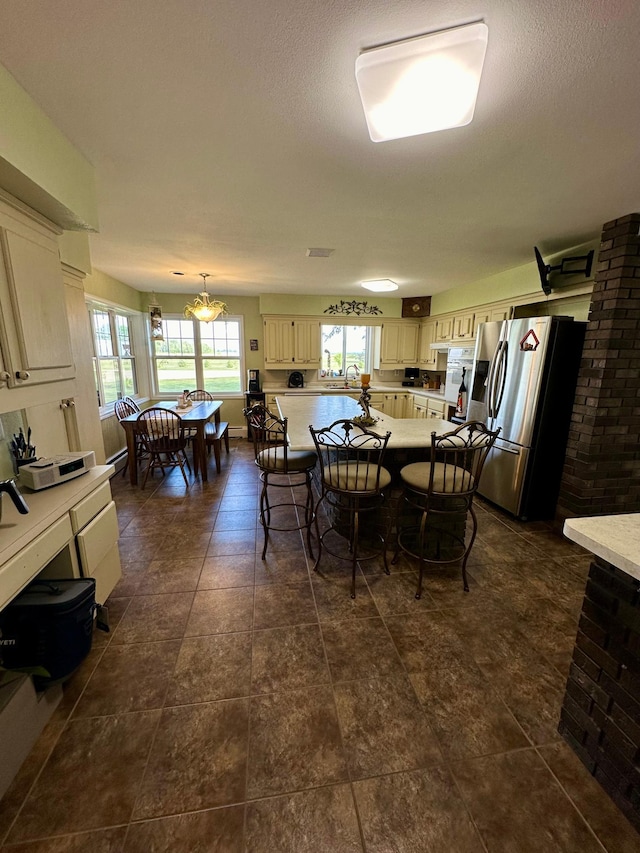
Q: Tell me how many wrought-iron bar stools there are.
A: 3